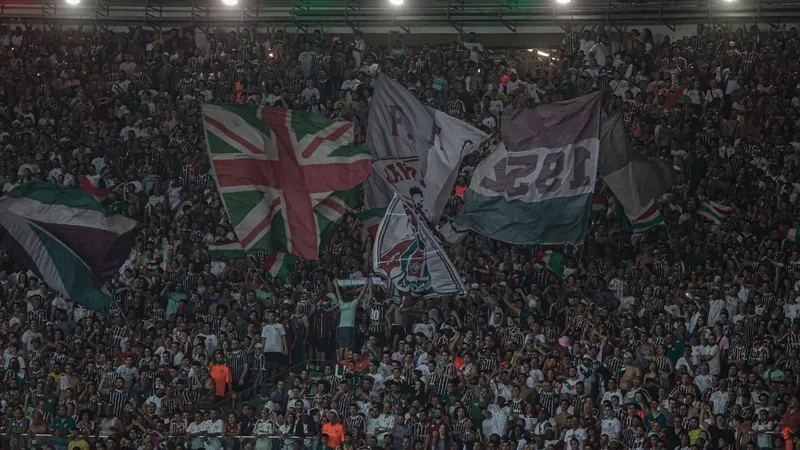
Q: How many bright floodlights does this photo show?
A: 5